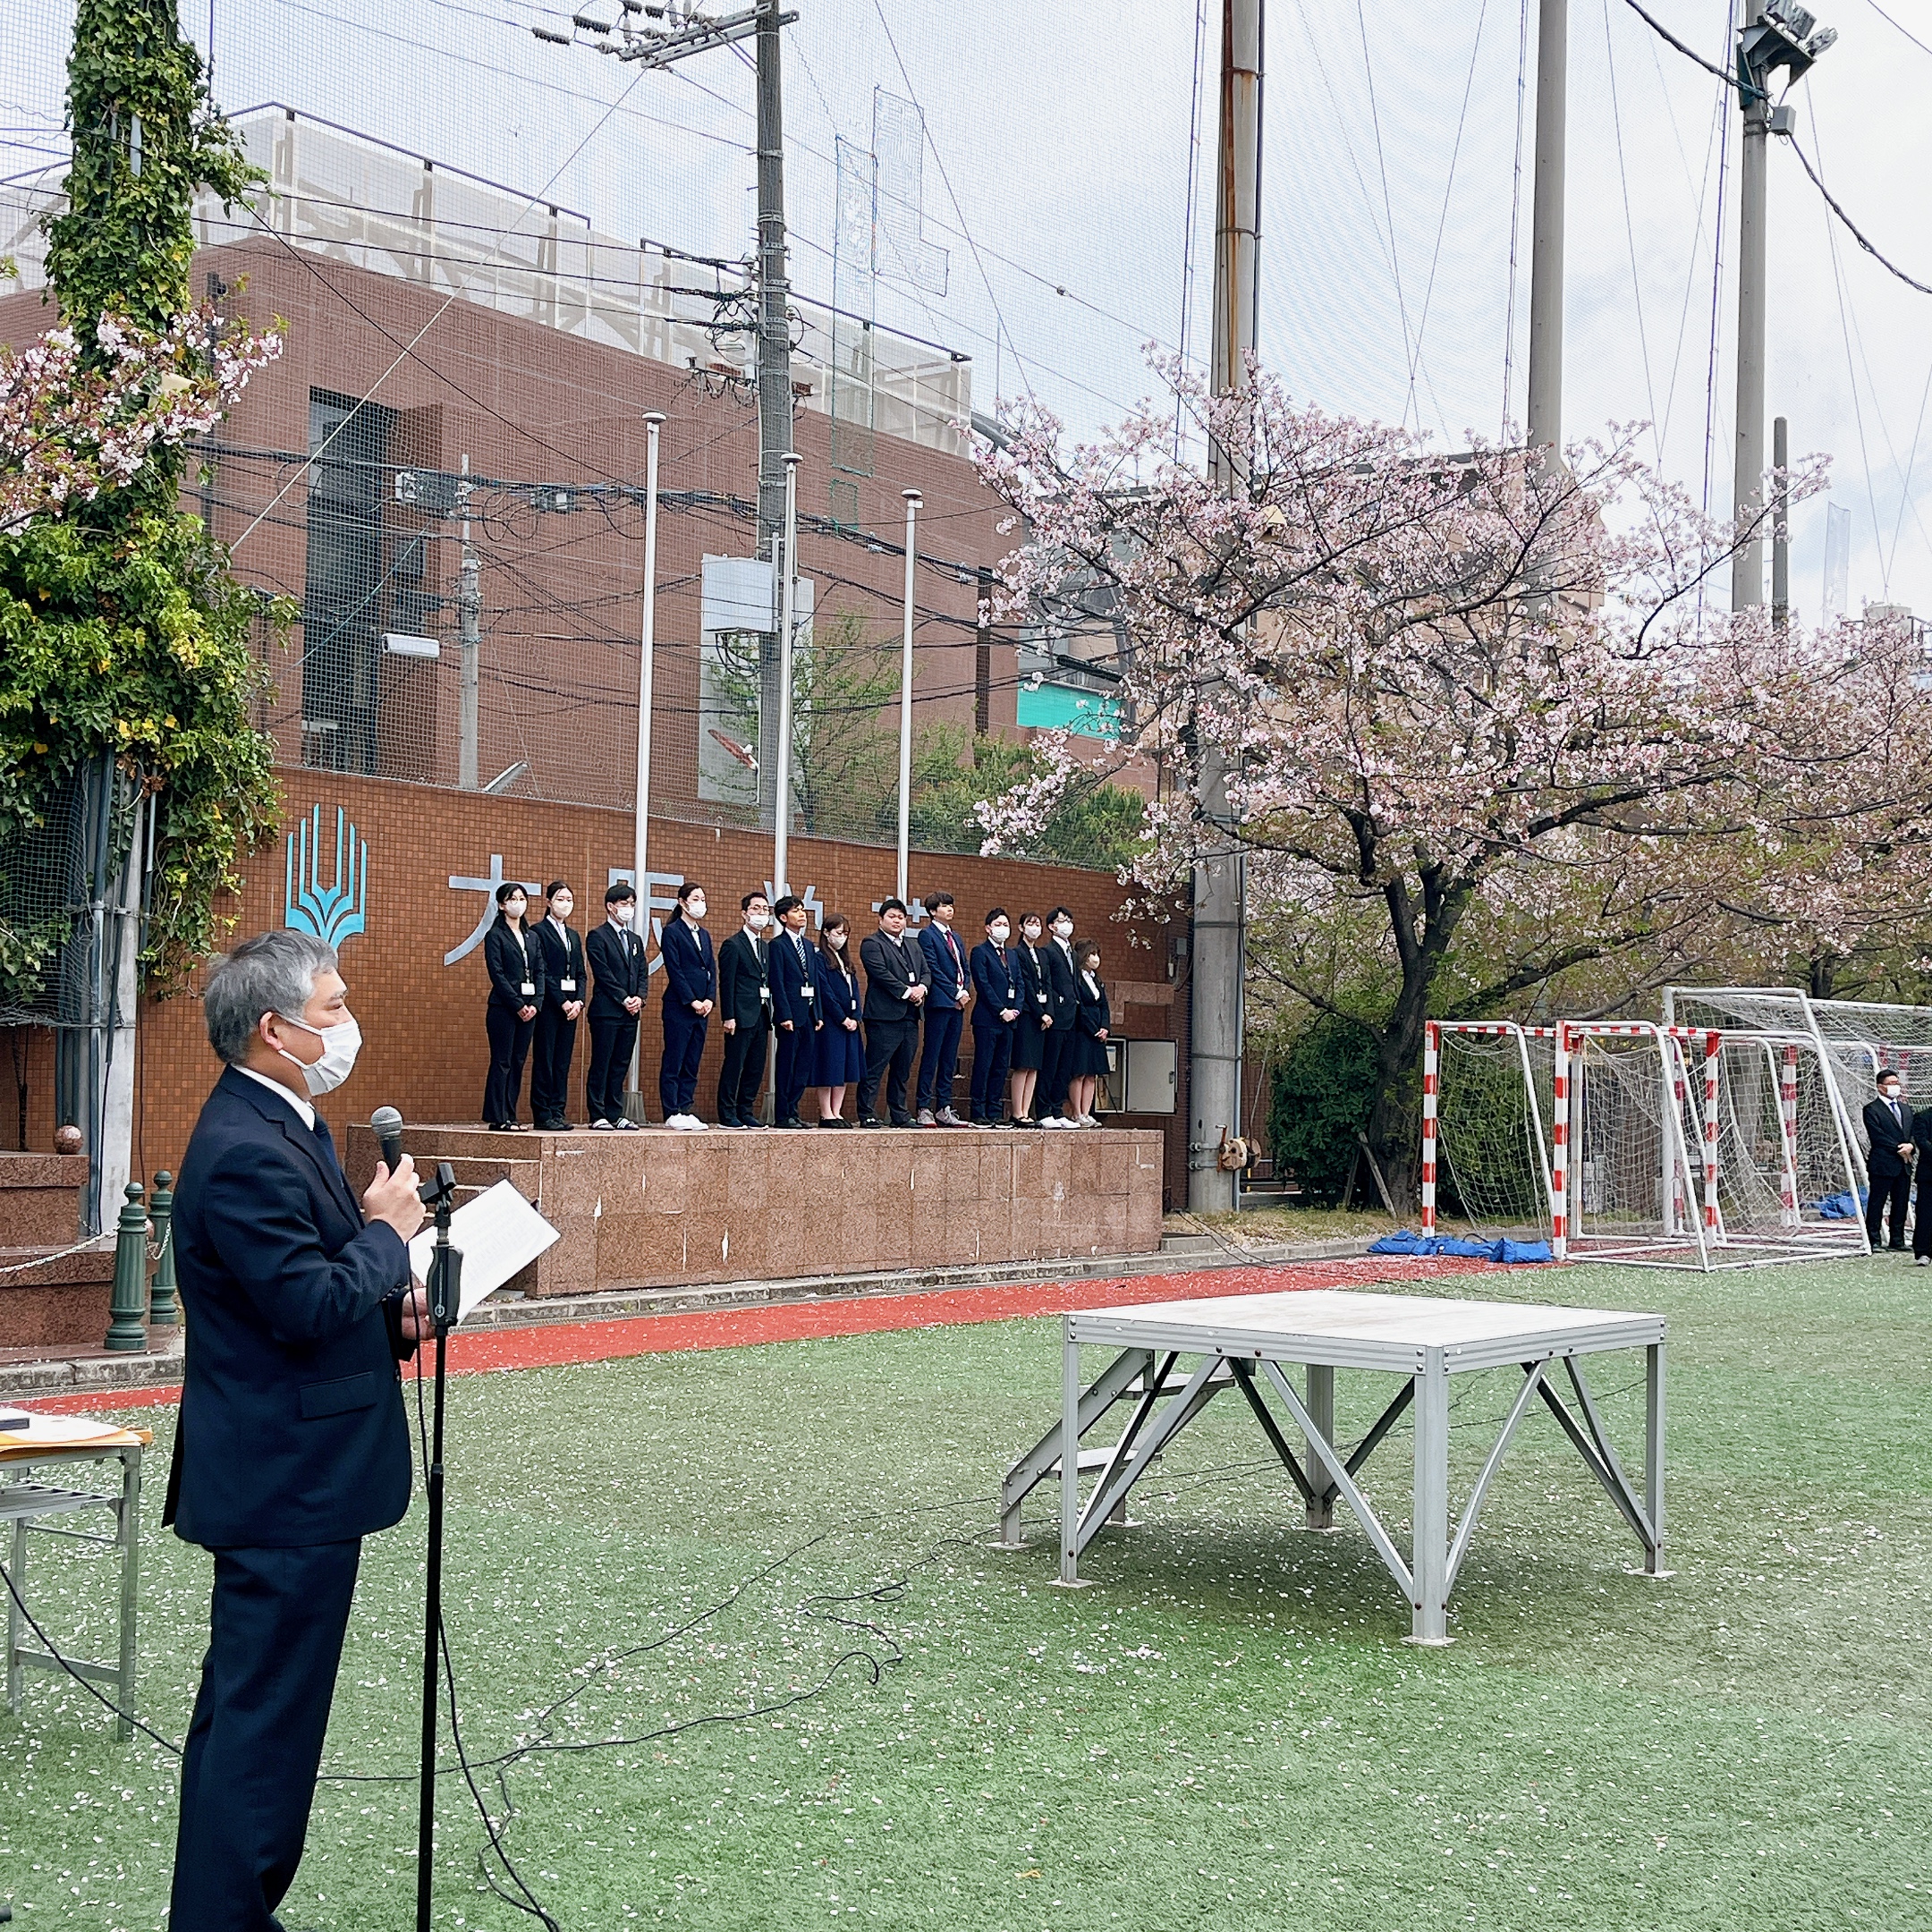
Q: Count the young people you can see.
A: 13